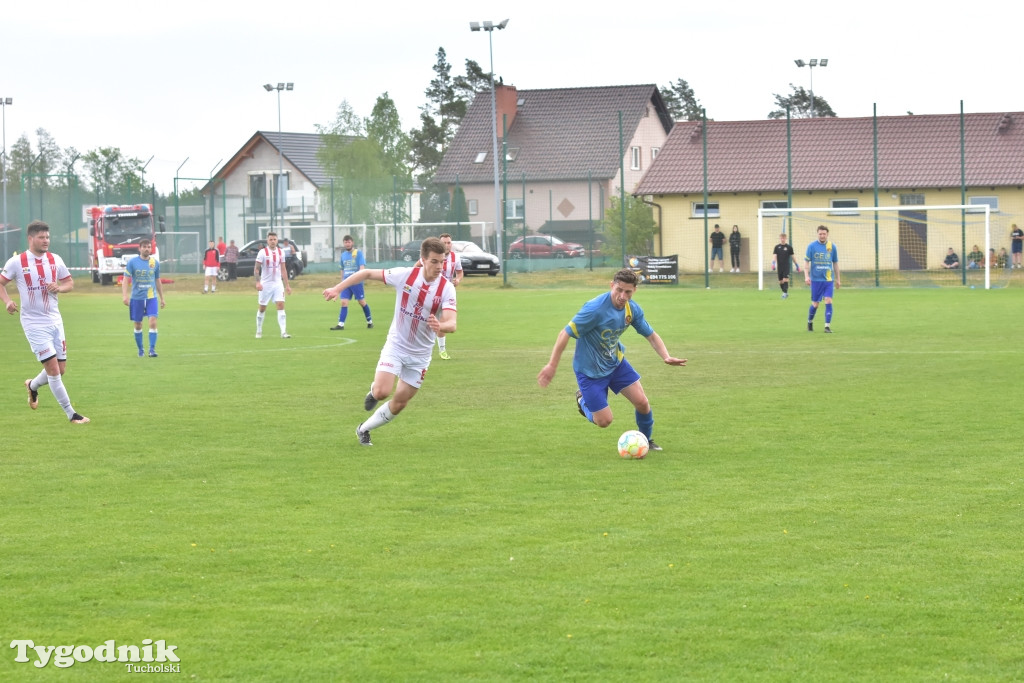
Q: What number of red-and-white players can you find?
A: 4